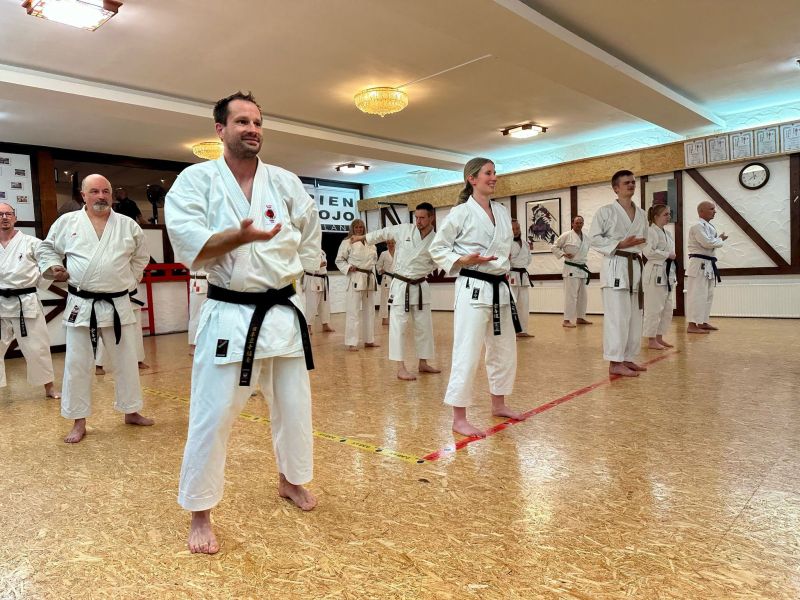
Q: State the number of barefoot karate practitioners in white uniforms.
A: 15